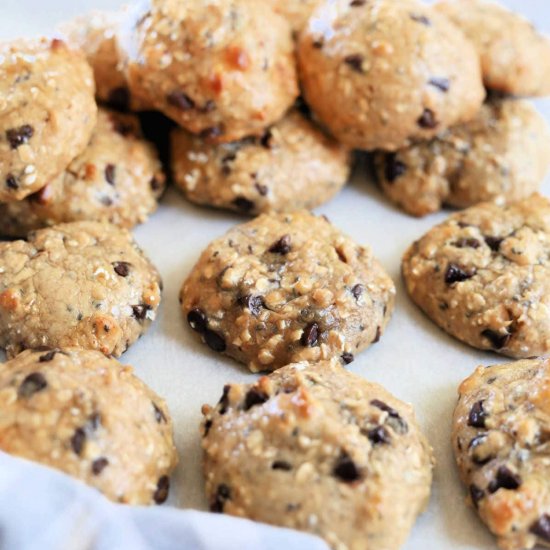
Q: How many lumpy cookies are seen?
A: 15